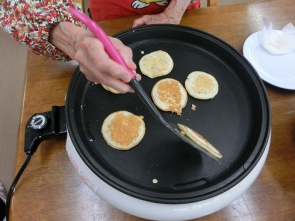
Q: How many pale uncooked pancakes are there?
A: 2